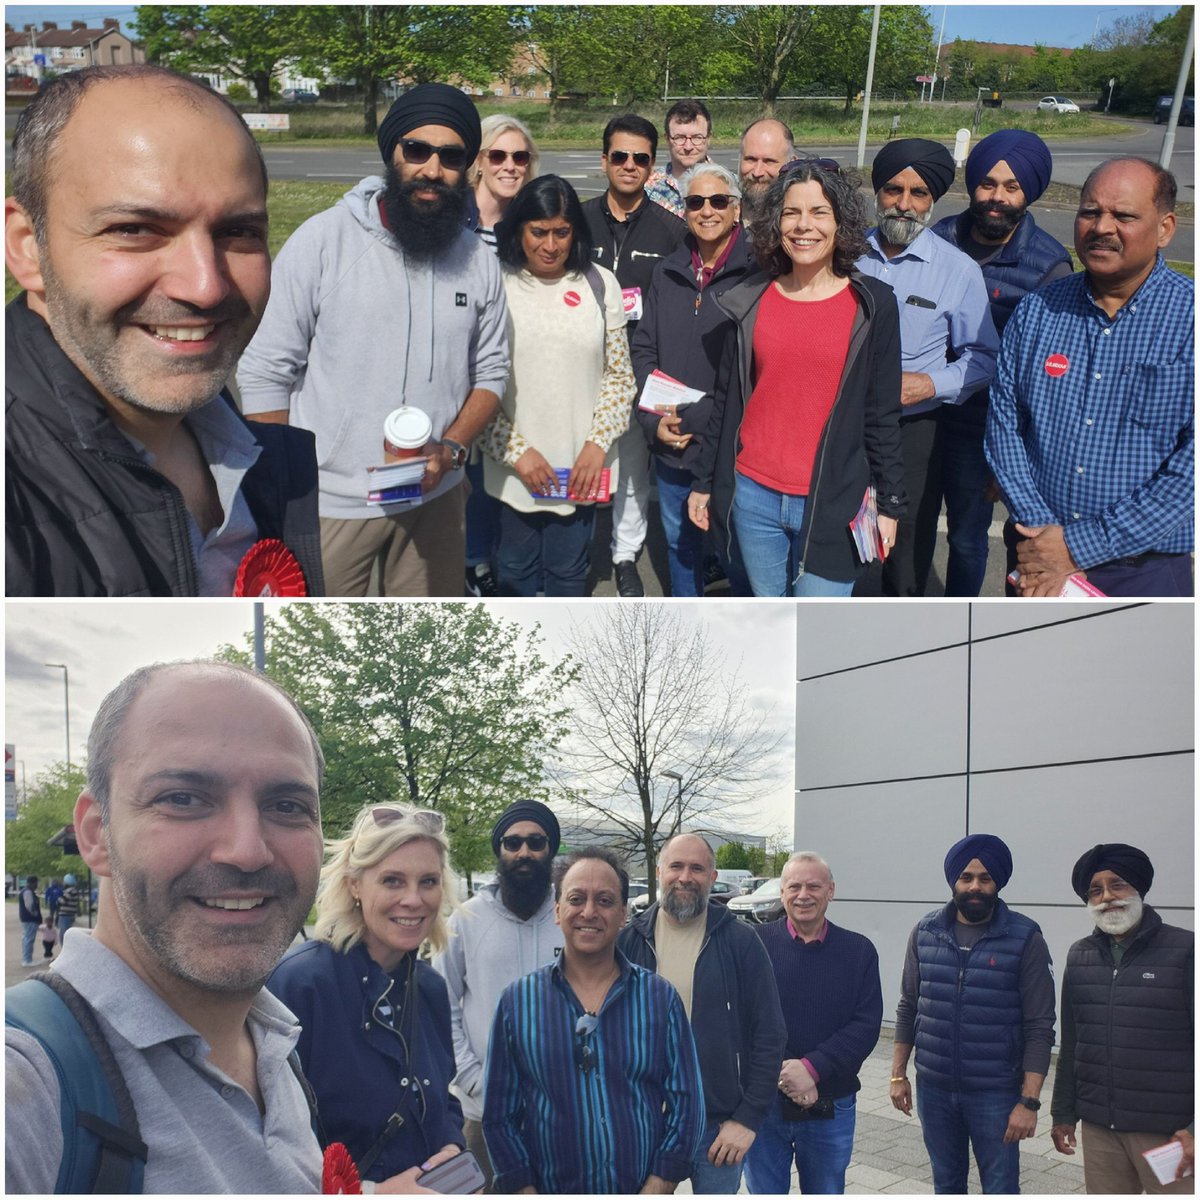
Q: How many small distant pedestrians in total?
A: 4